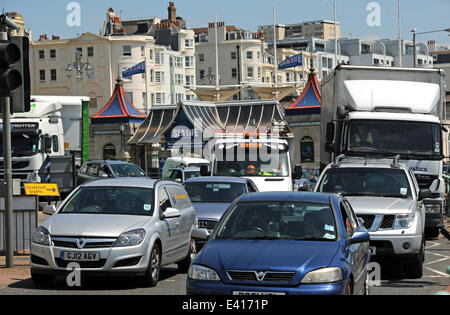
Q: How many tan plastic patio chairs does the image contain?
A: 0